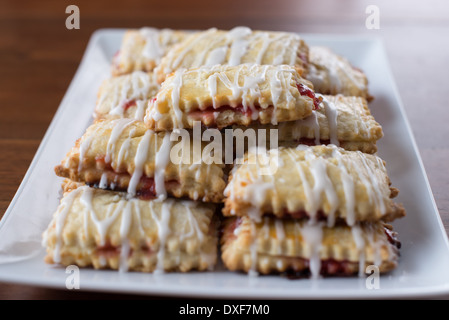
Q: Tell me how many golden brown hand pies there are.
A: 10